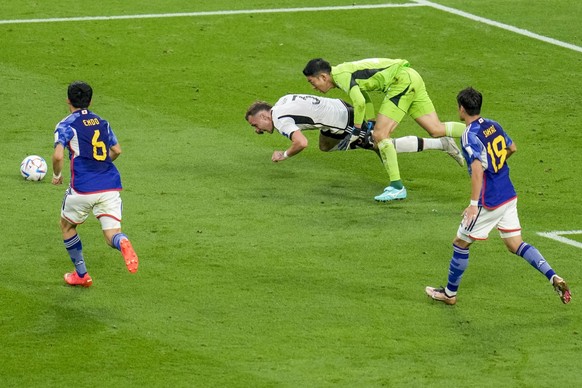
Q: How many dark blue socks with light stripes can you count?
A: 4